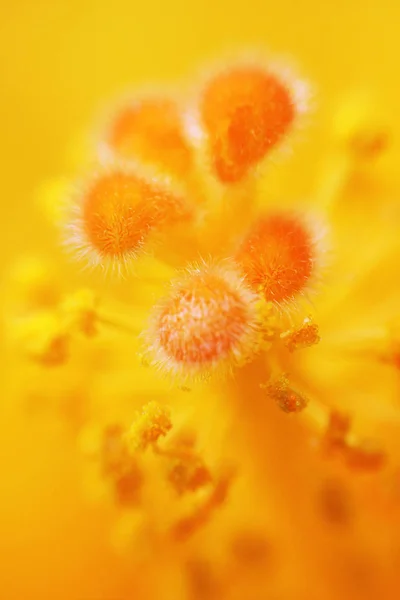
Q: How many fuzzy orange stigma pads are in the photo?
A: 5